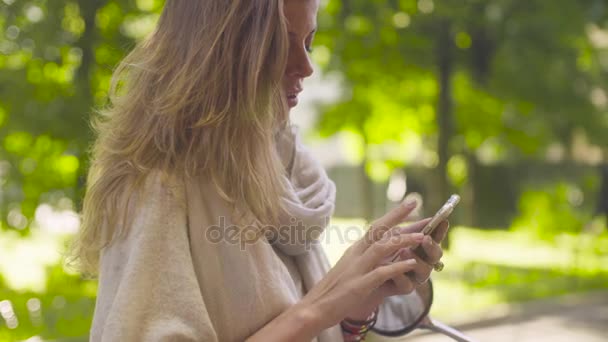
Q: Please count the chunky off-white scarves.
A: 1